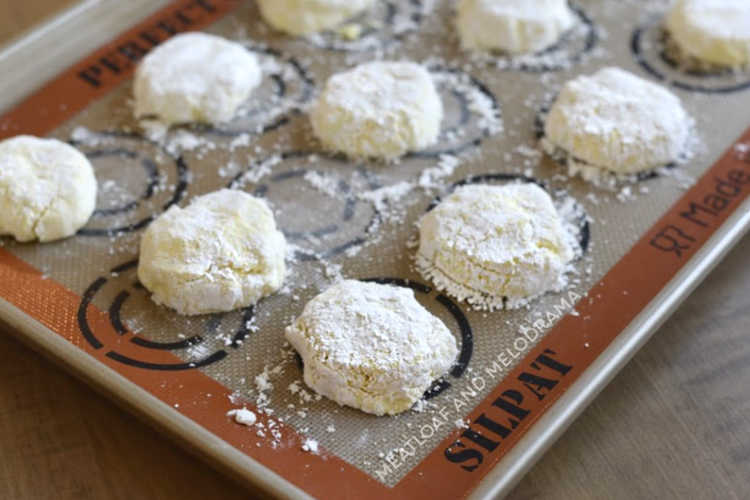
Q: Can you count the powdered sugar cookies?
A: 10